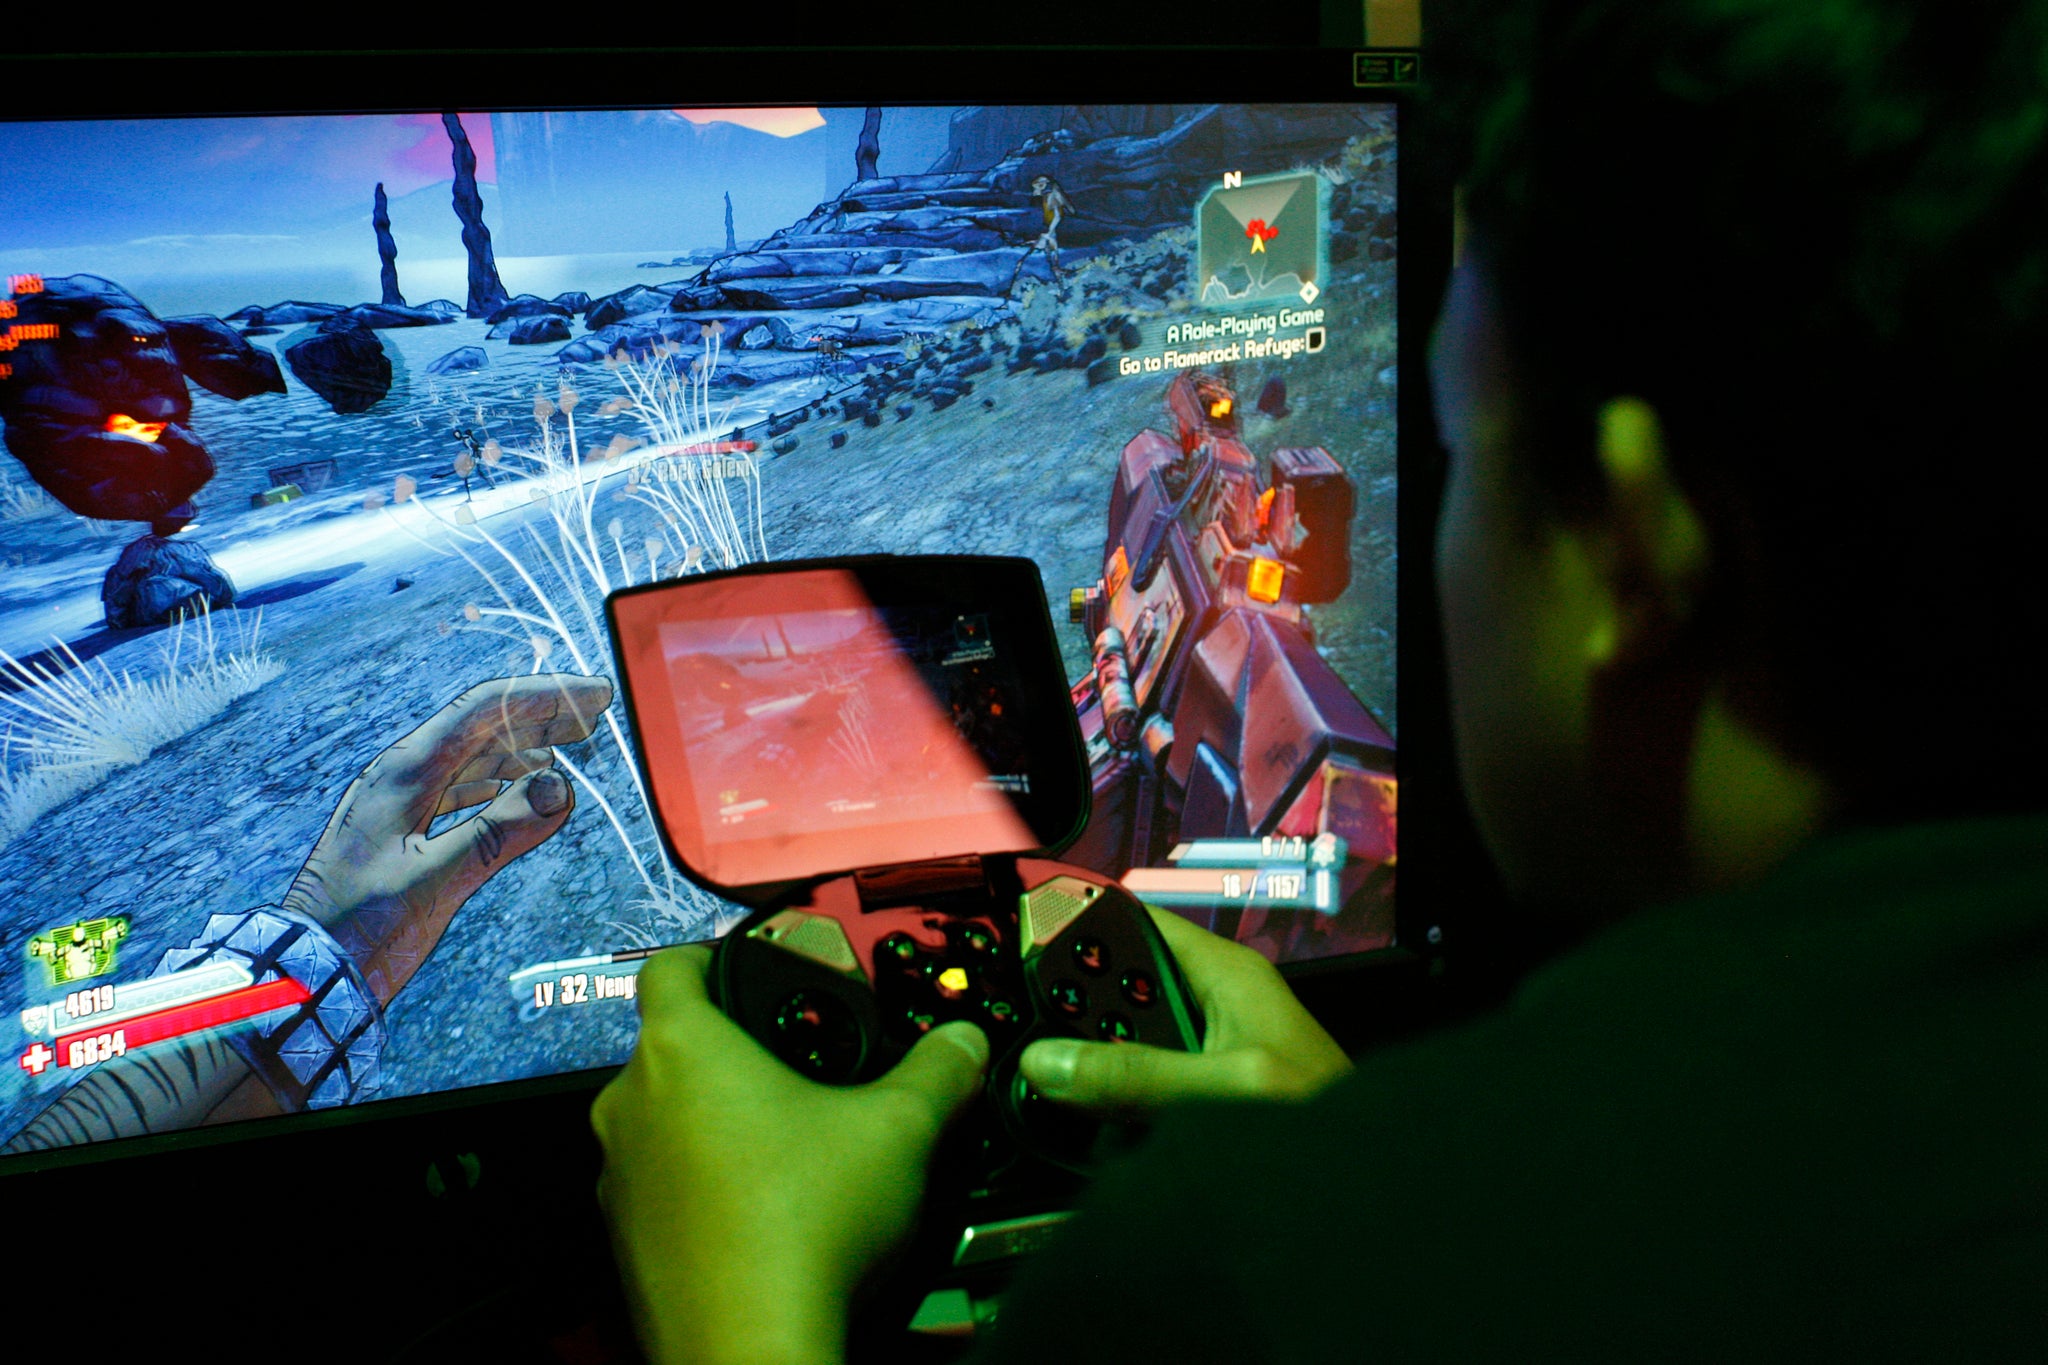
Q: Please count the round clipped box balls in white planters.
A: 0